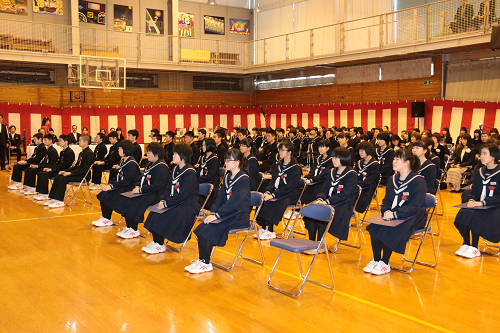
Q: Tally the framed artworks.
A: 8